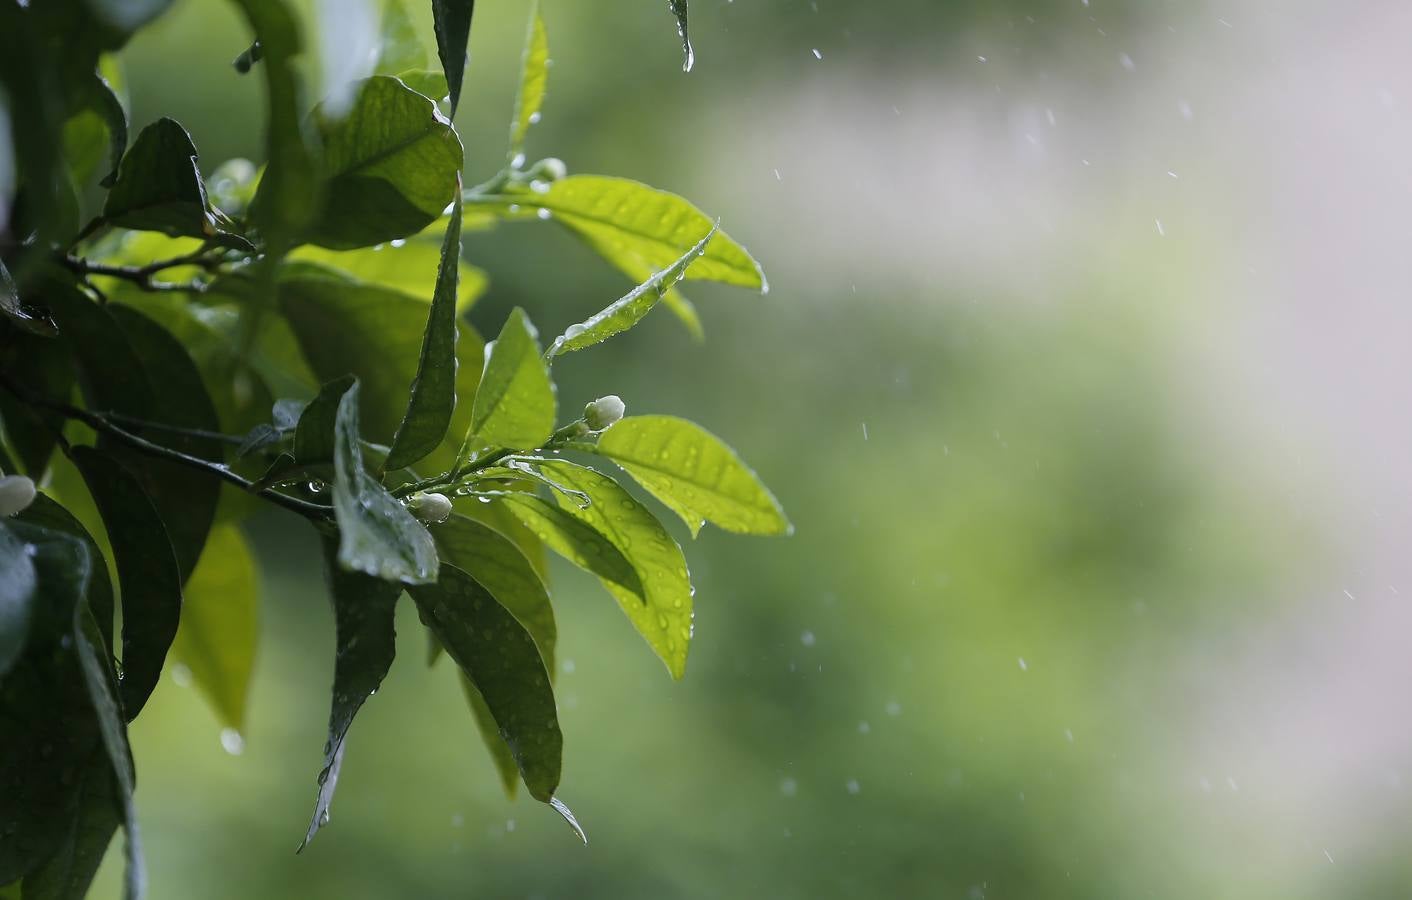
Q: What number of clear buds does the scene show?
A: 3